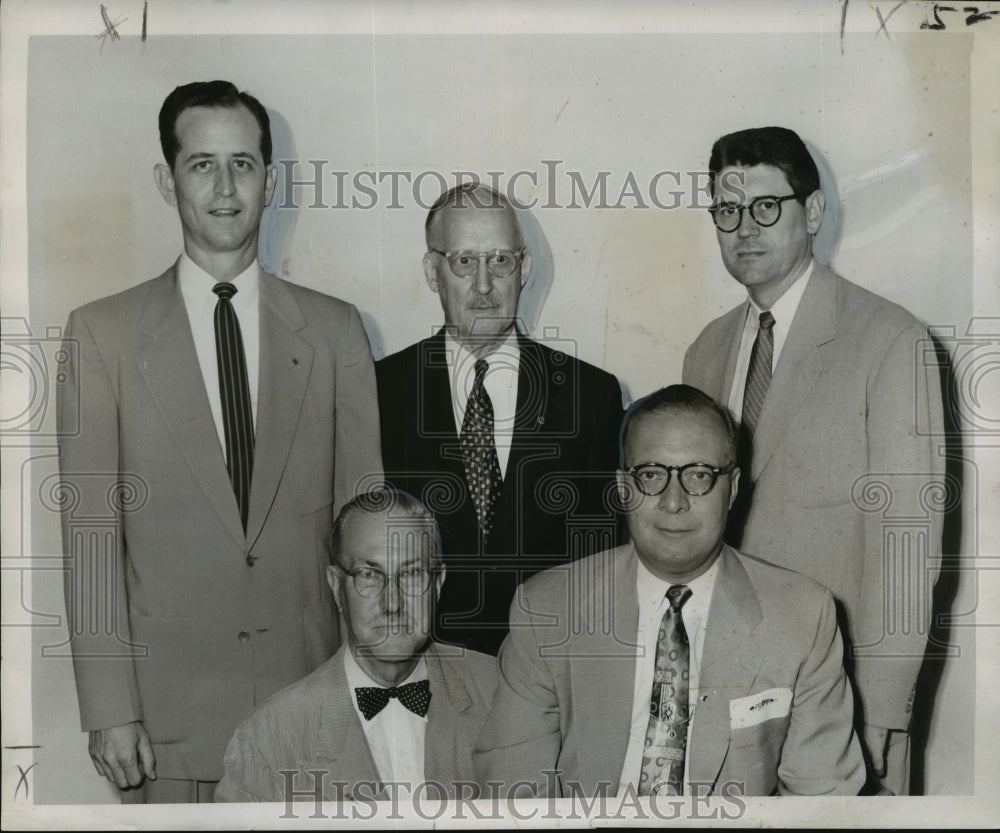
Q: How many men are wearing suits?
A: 5